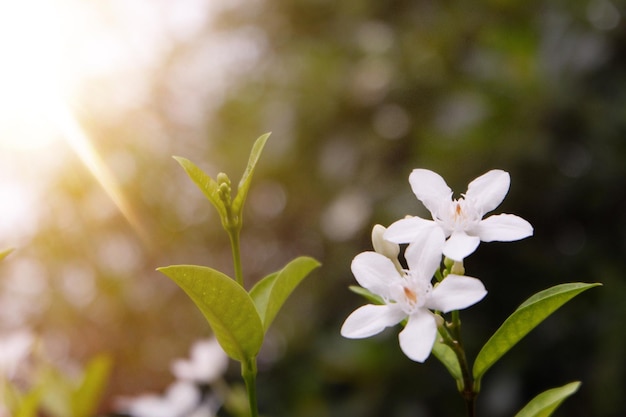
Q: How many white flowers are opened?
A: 2